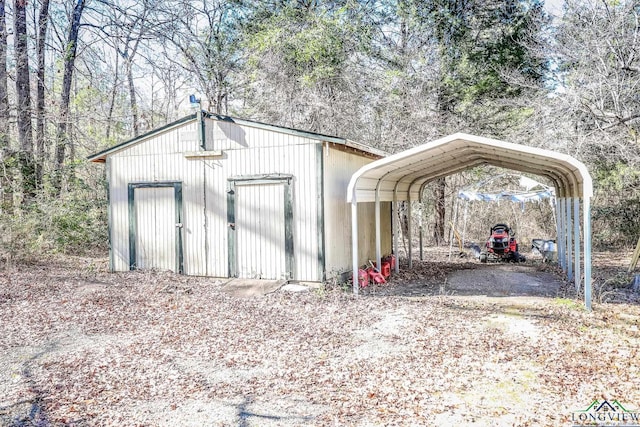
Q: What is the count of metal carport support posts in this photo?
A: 10